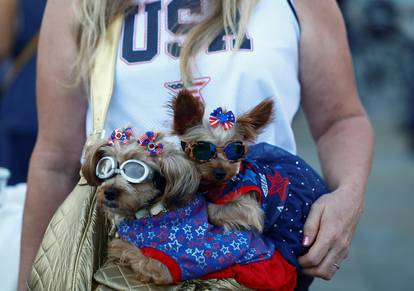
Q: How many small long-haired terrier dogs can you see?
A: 2